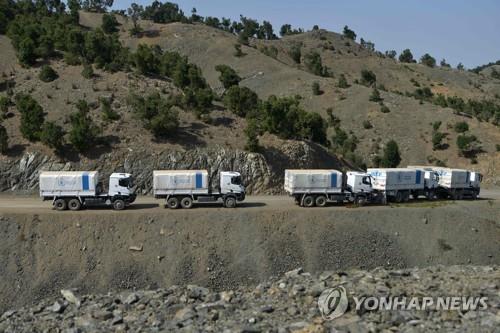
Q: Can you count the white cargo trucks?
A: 5